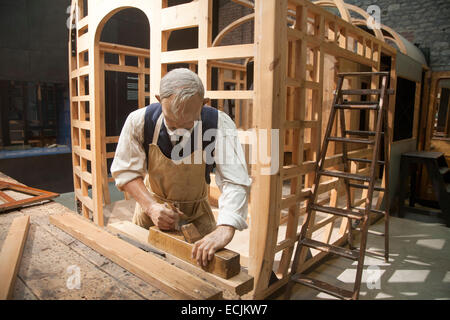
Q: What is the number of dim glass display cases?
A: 1